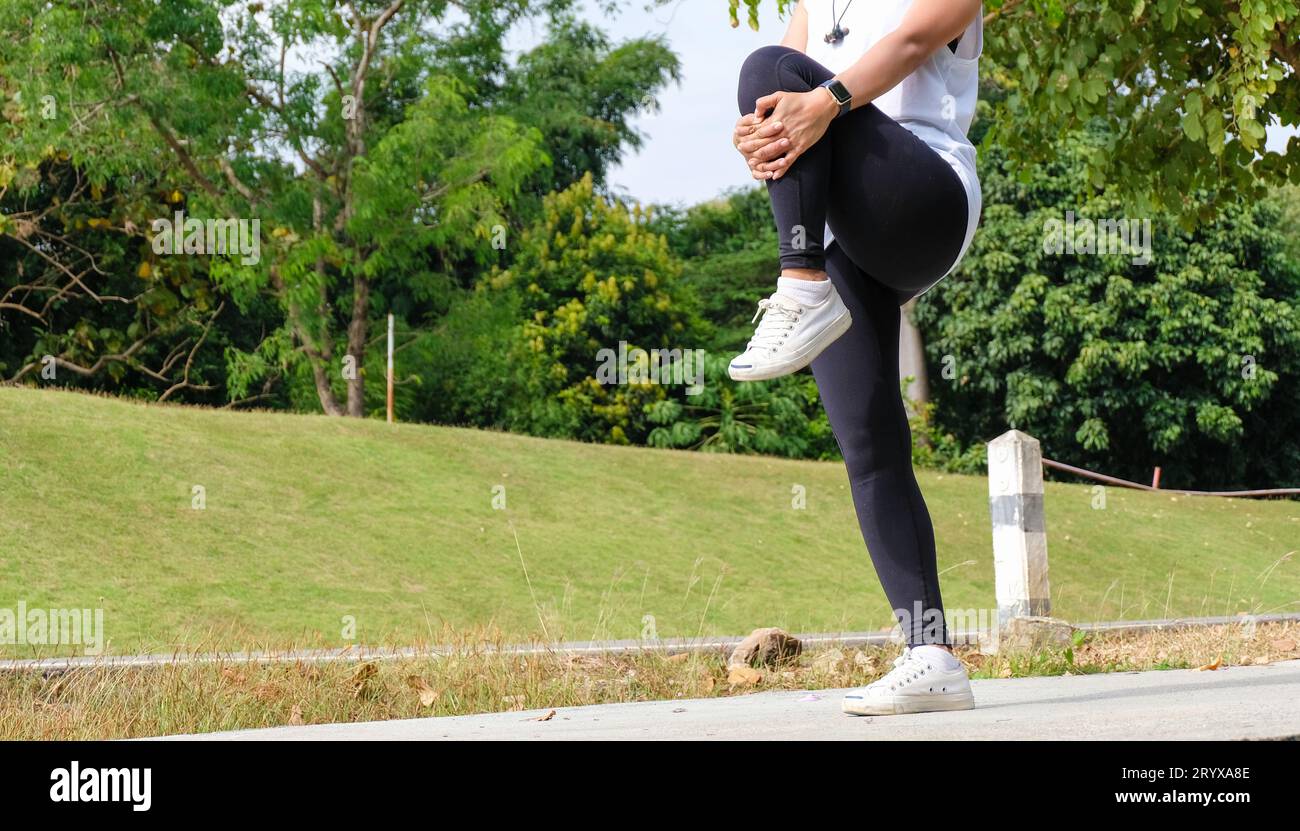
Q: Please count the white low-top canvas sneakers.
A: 2